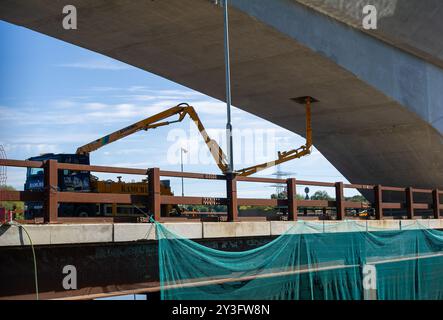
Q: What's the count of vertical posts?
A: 8